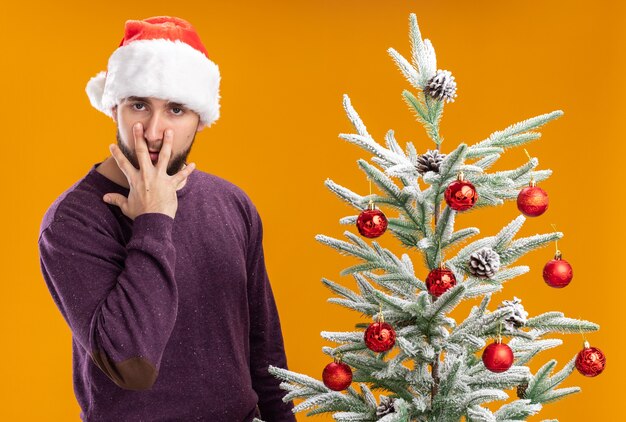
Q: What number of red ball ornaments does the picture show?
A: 9